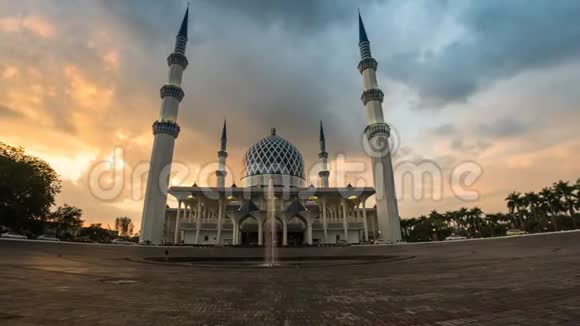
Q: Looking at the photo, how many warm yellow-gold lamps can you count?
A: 4